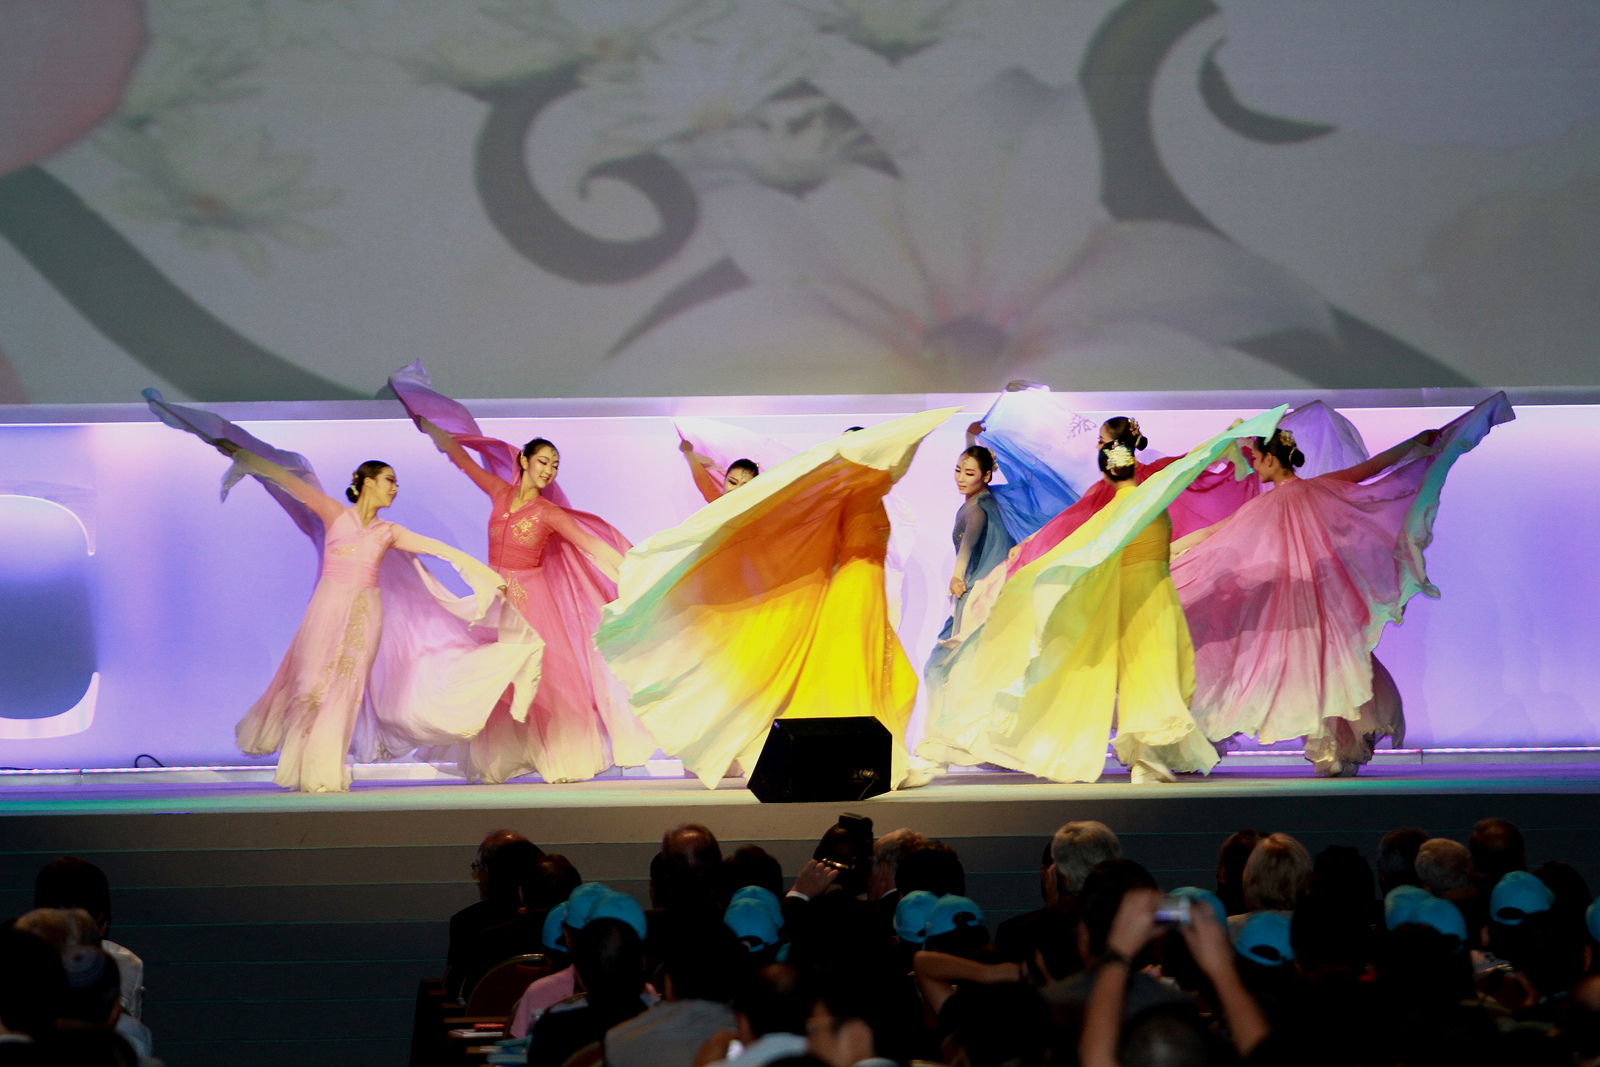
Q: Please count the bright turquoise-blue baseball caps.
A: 13